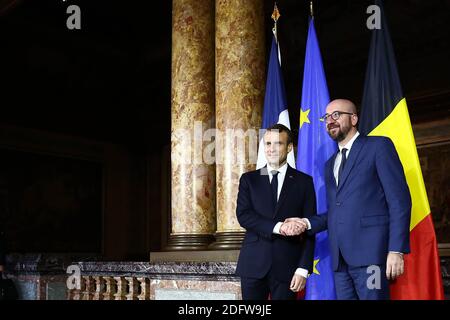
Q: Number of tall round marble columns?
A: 2